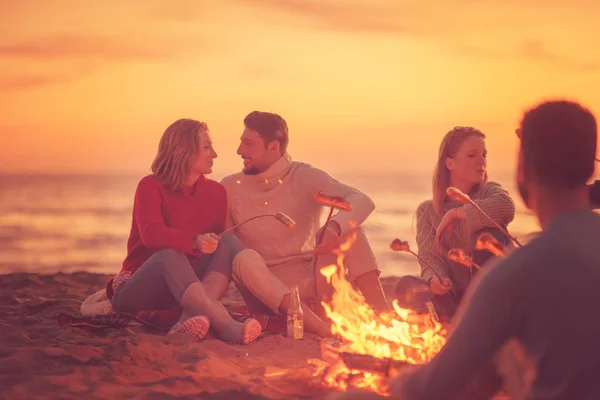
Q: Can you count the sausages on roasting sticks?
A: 6